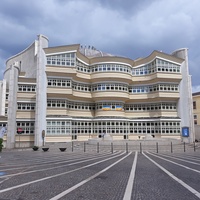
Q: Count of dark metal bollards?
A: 10